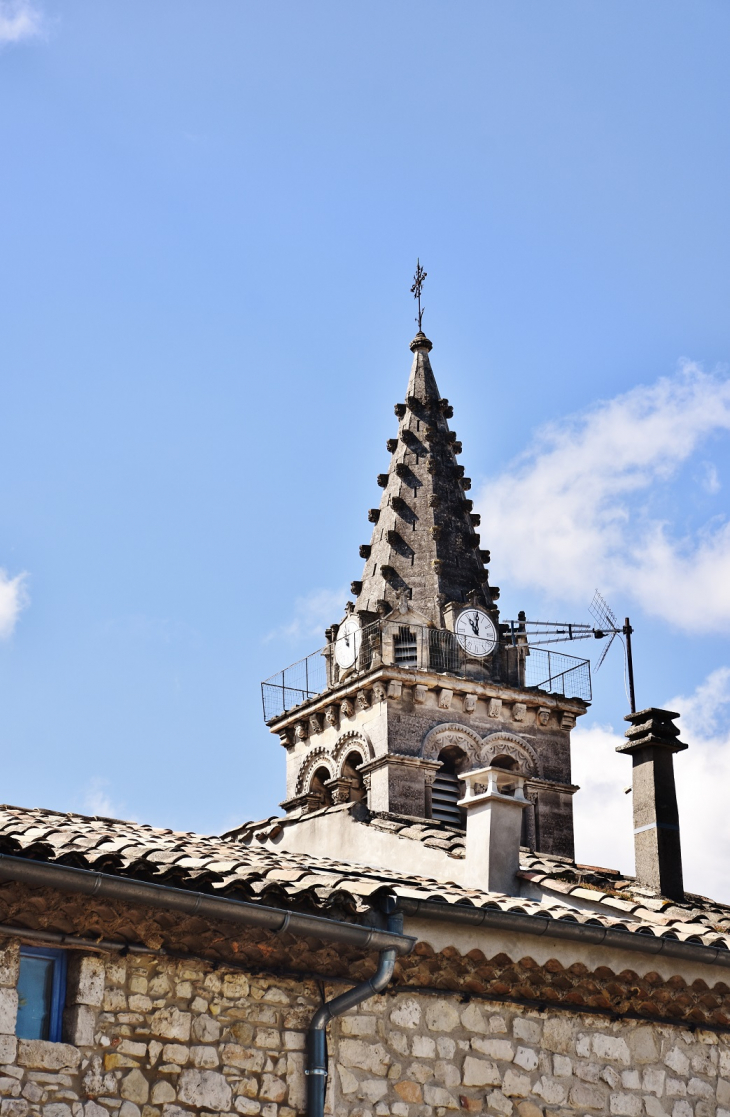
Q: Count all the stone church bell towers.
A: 1